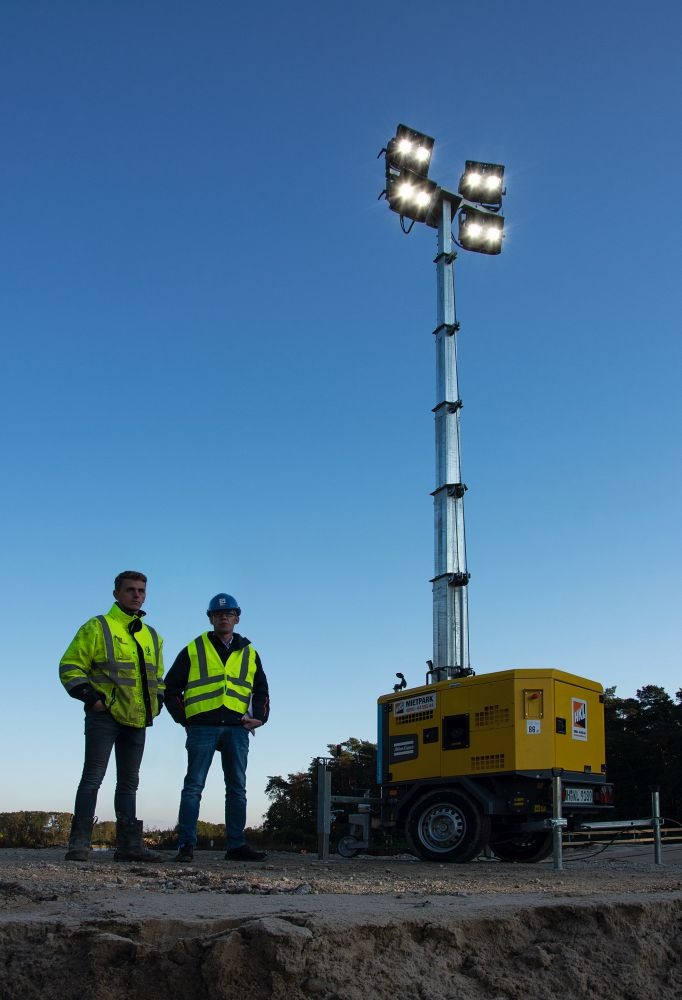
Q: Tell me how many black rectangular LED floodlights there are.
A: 4